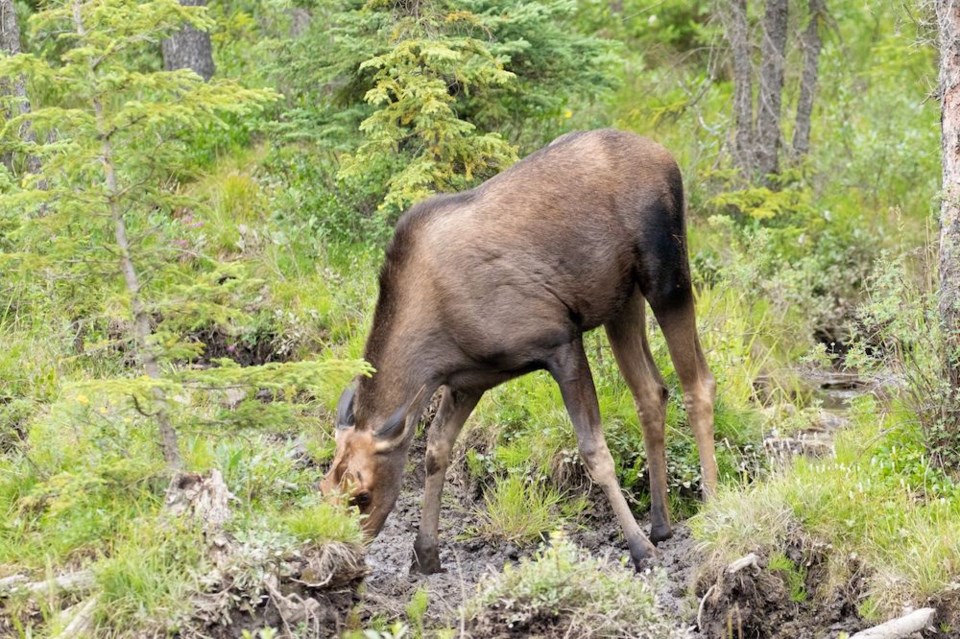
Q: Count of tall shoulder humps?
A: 1